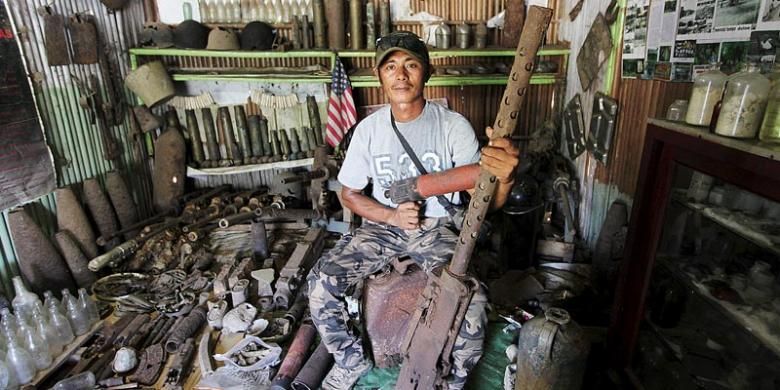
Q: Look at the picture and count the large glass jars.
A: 3